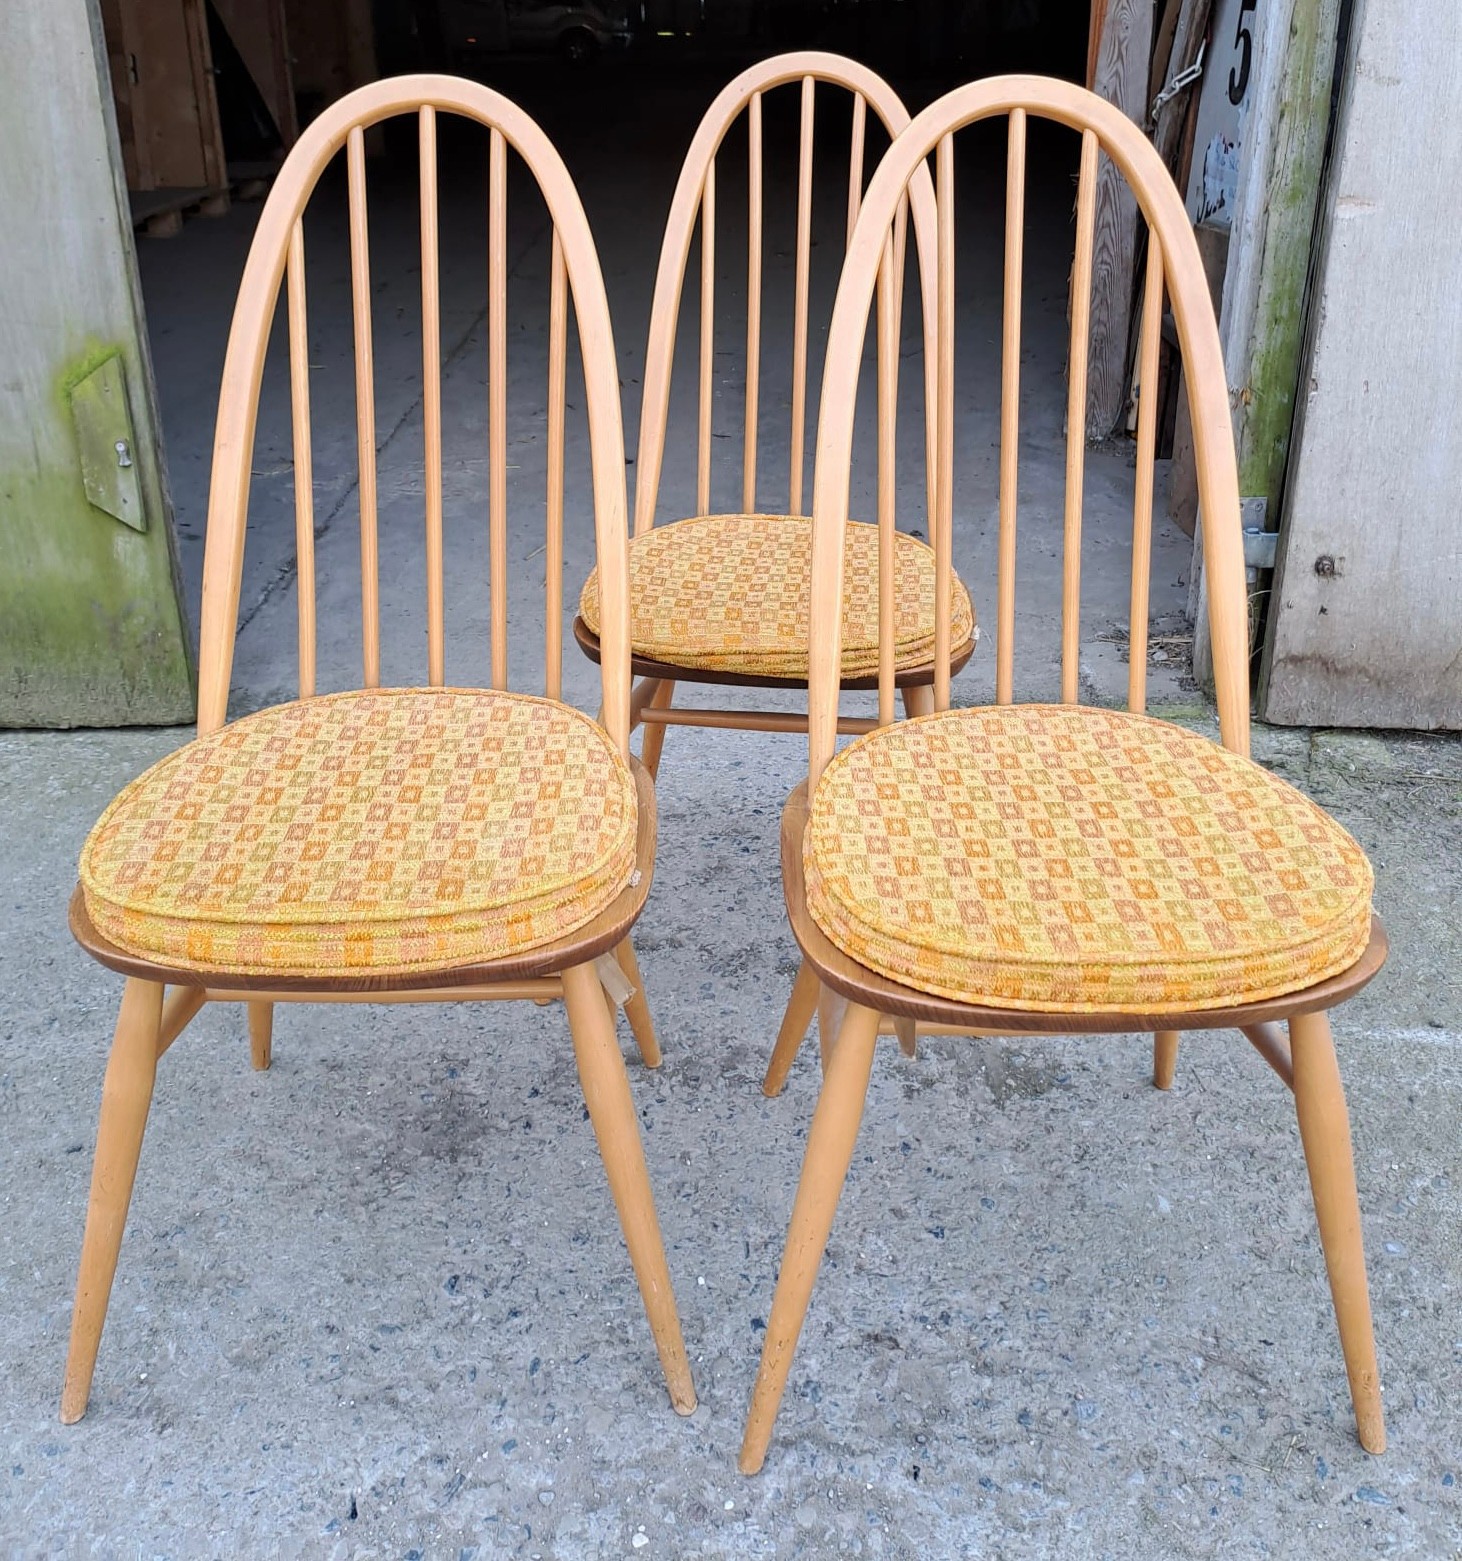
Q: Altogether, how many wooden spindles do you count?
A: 15